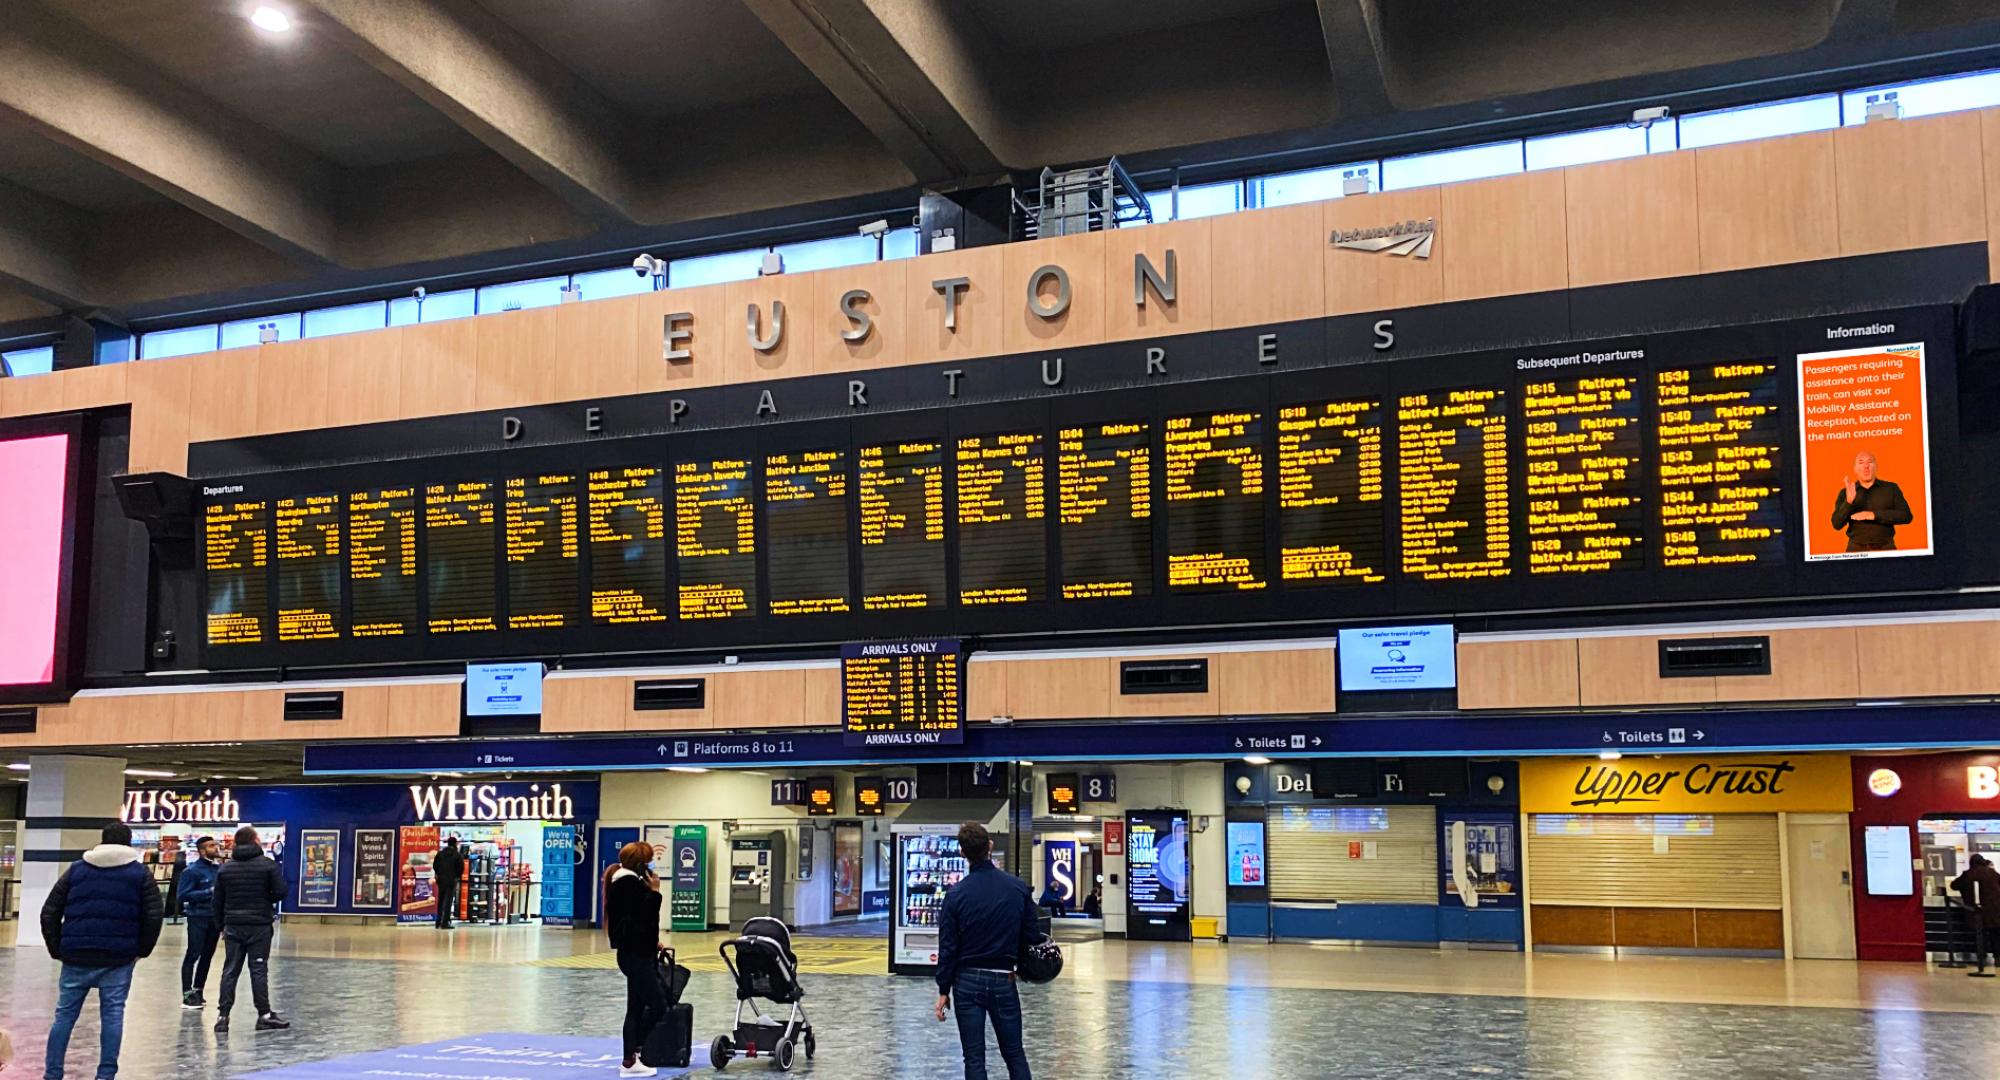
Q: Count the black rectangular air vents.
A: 5